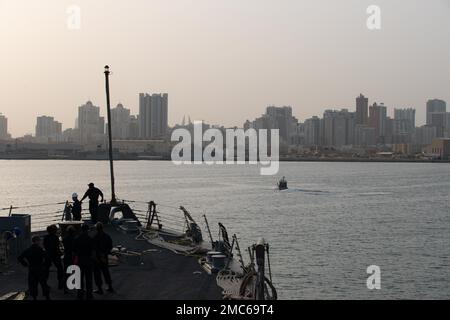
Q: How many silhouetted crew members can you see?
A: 7